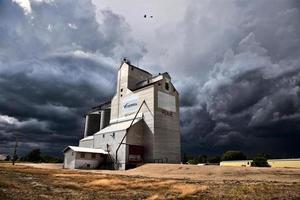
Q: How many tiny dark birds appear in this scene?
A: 2